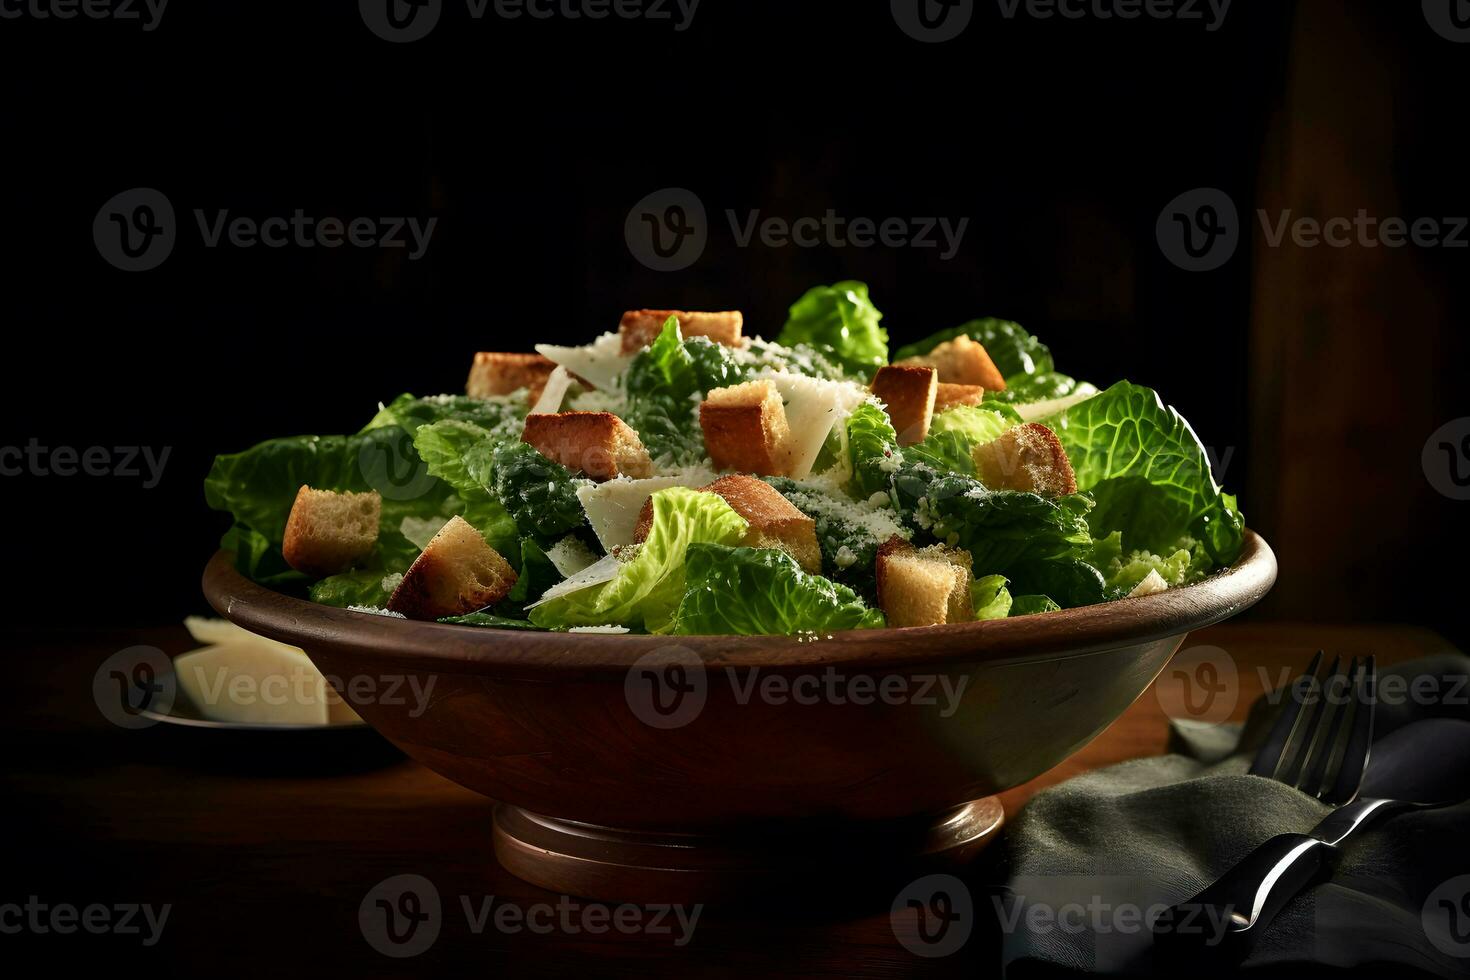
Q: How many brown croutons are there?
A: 12